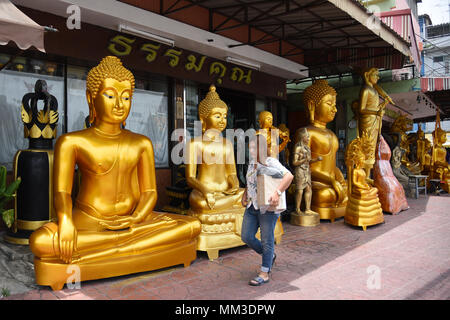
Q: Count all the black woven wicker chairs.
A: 0